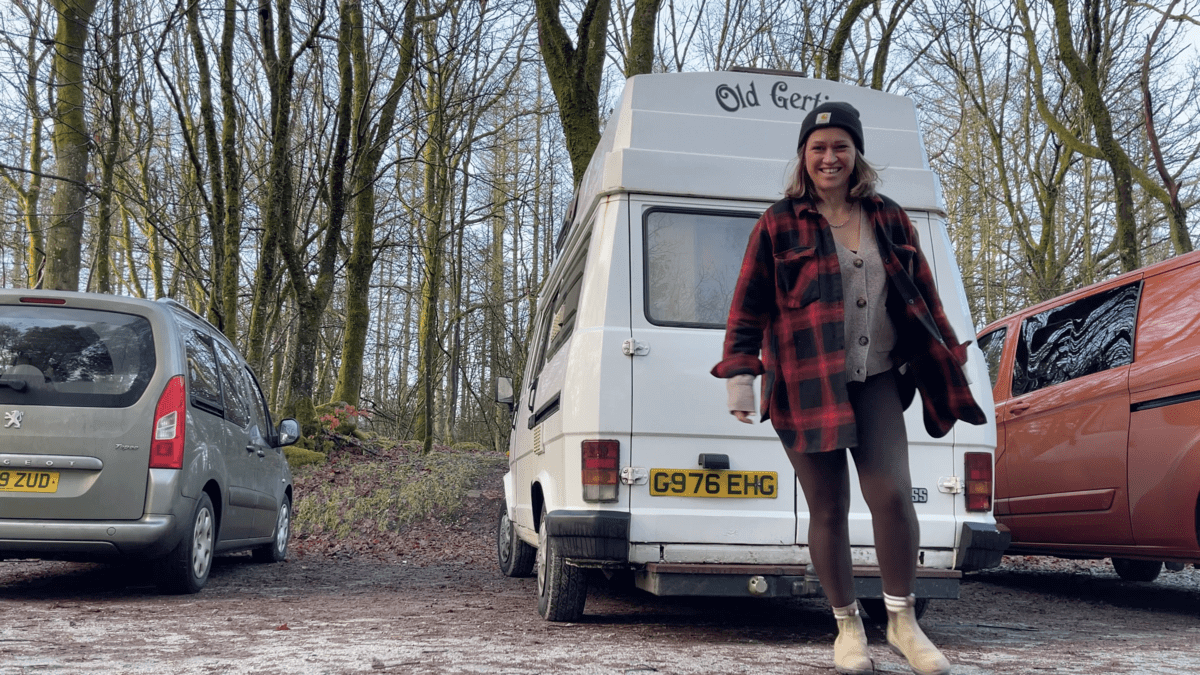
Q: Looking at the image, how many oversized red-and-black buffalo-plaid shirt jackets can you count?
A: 1